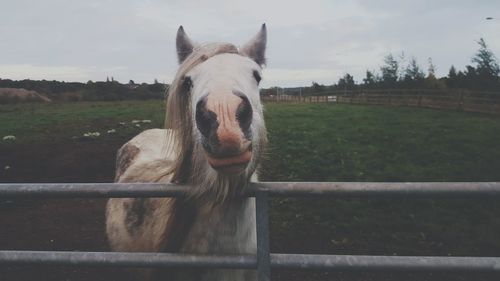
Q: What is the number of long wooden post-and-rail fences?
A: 1